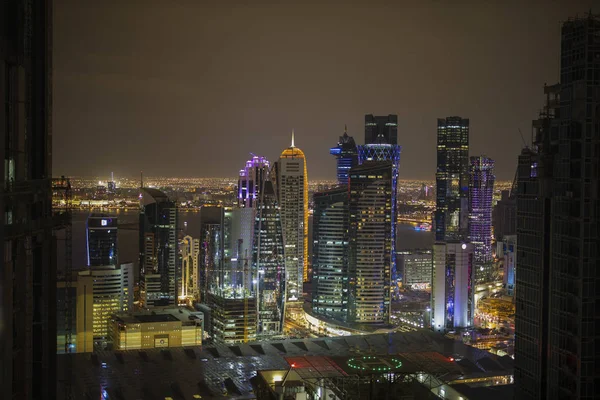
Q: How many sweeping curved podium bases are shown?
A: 1